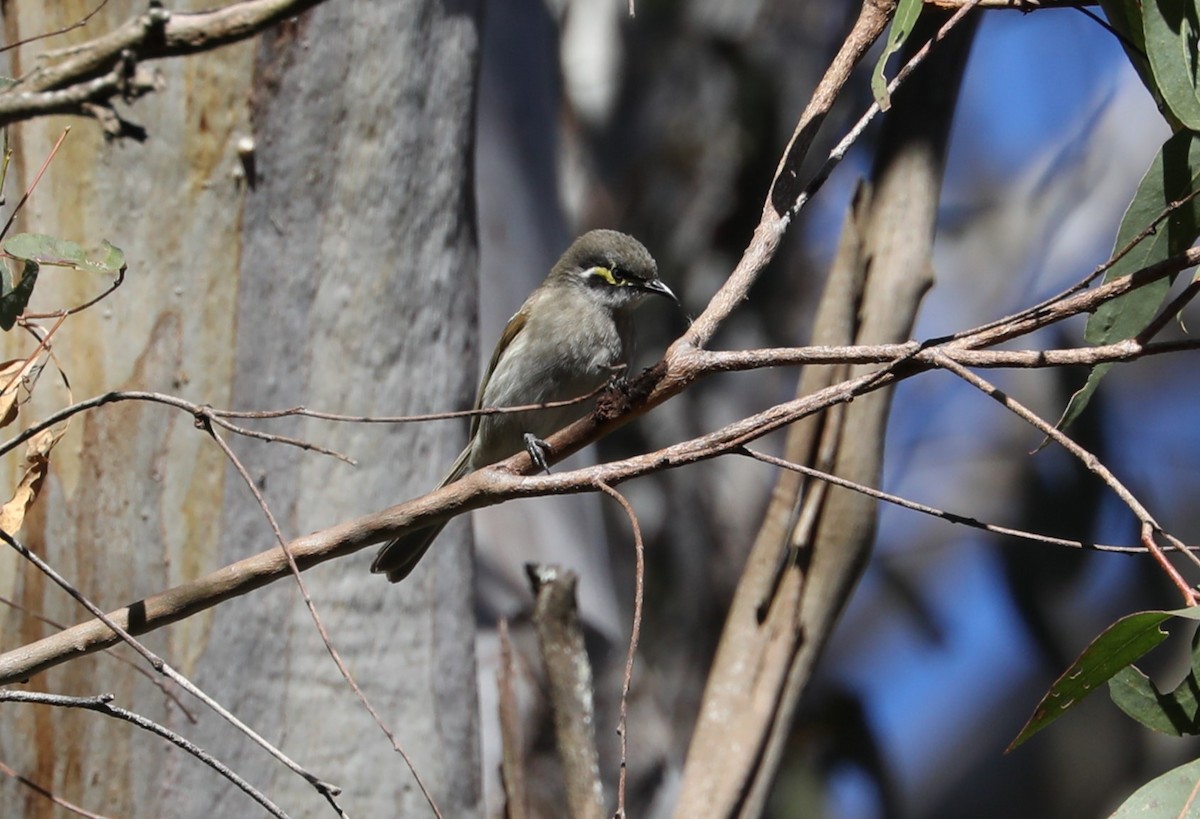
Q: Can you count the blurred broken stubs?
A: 2